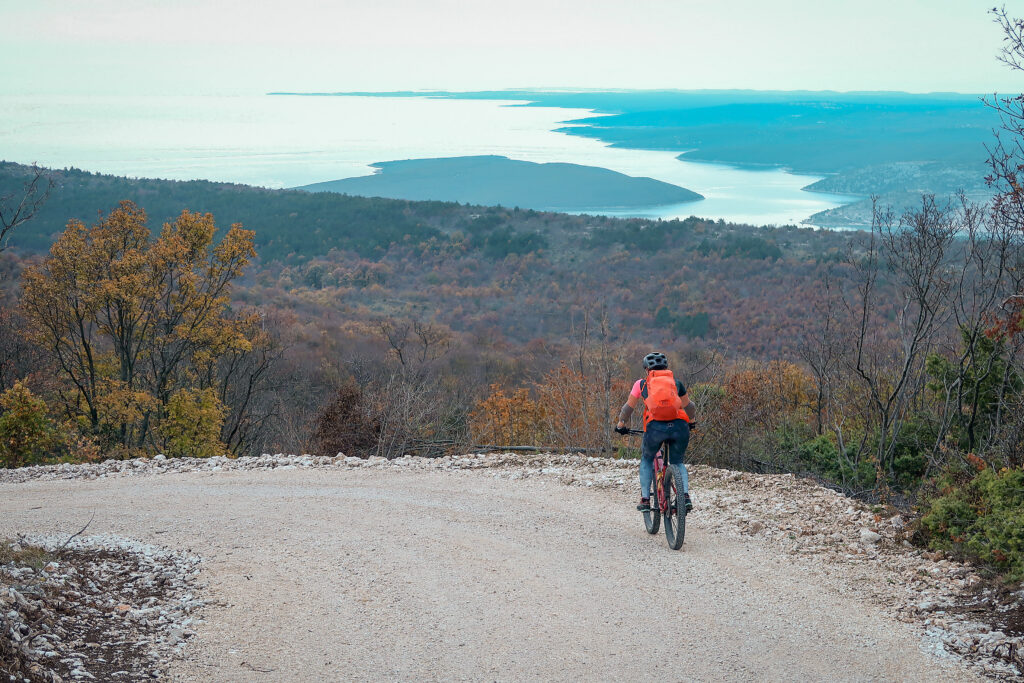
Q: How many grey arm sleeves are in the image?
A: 2